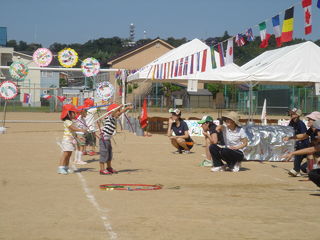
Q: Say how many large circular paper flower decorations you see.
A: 6